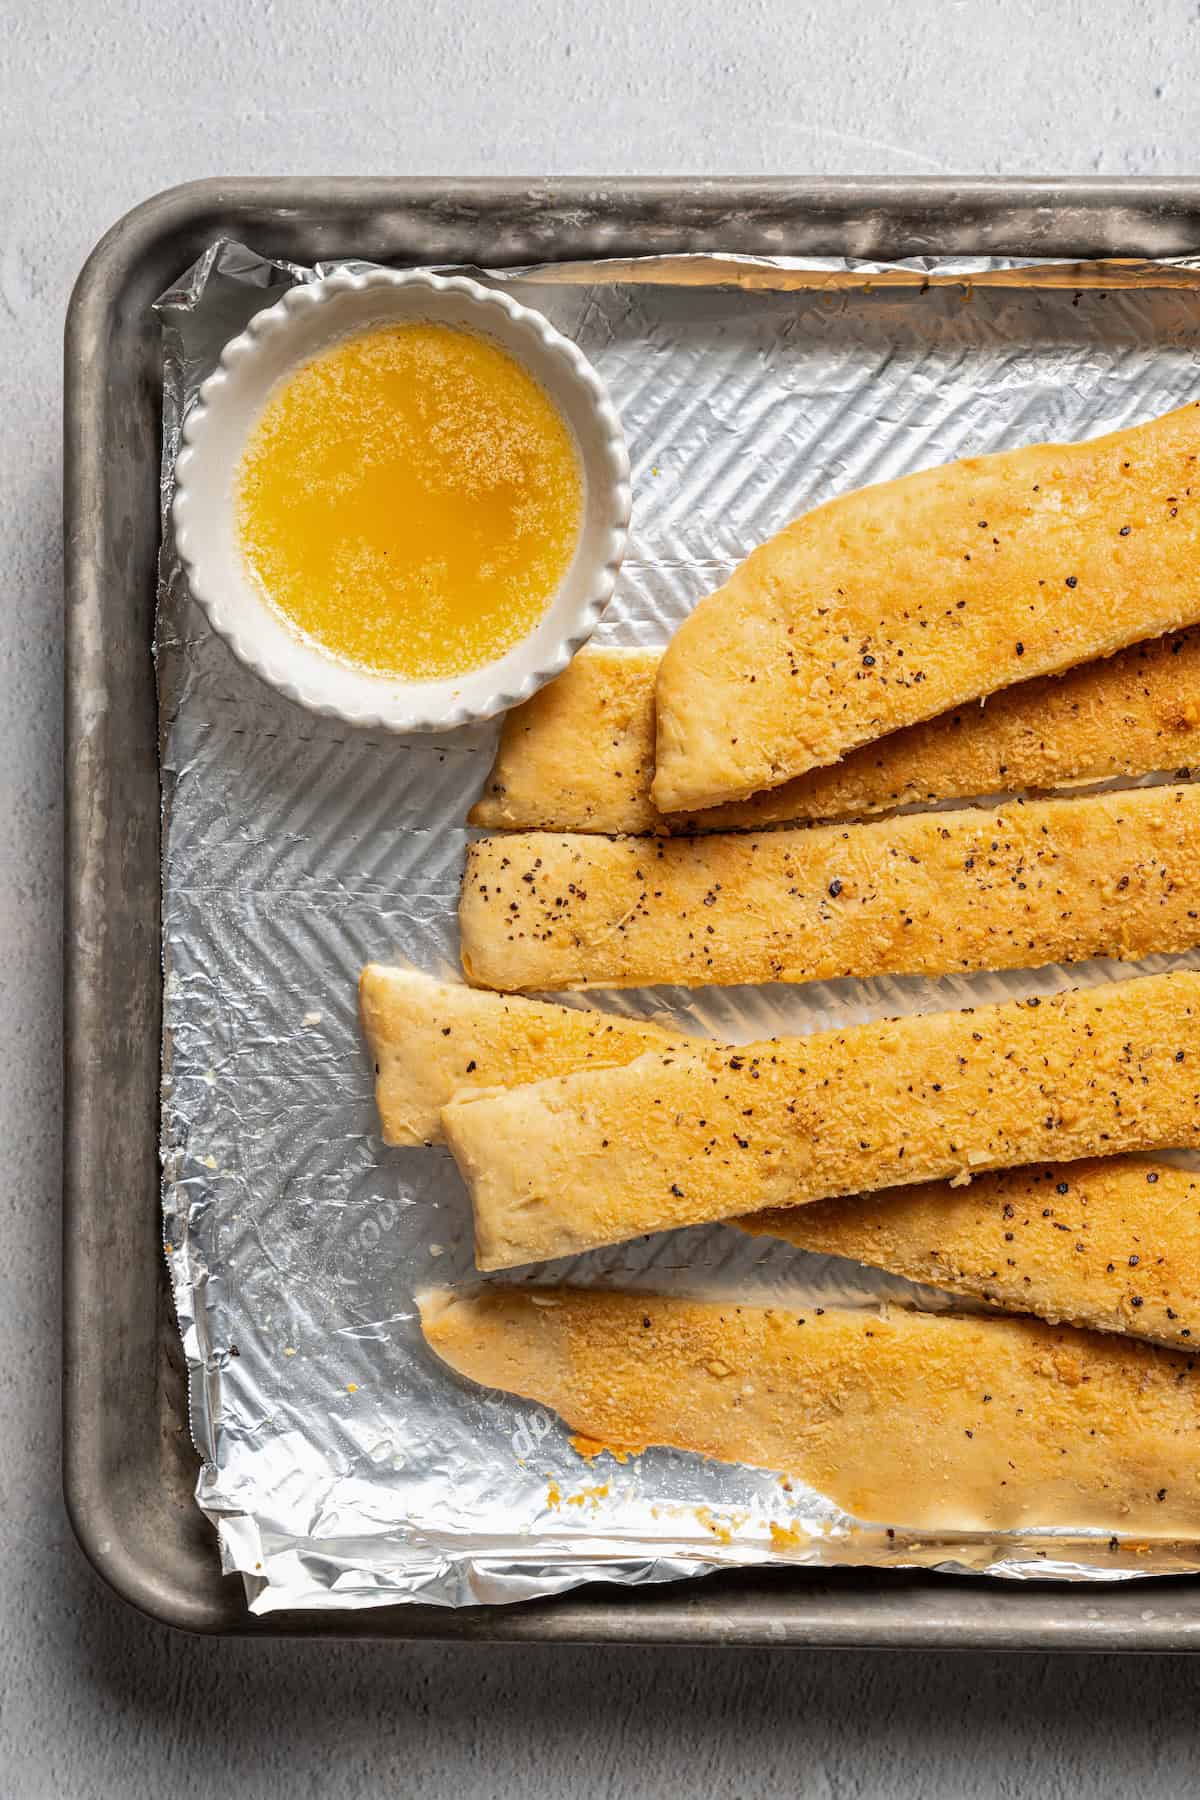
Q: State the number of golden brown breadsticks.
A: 6